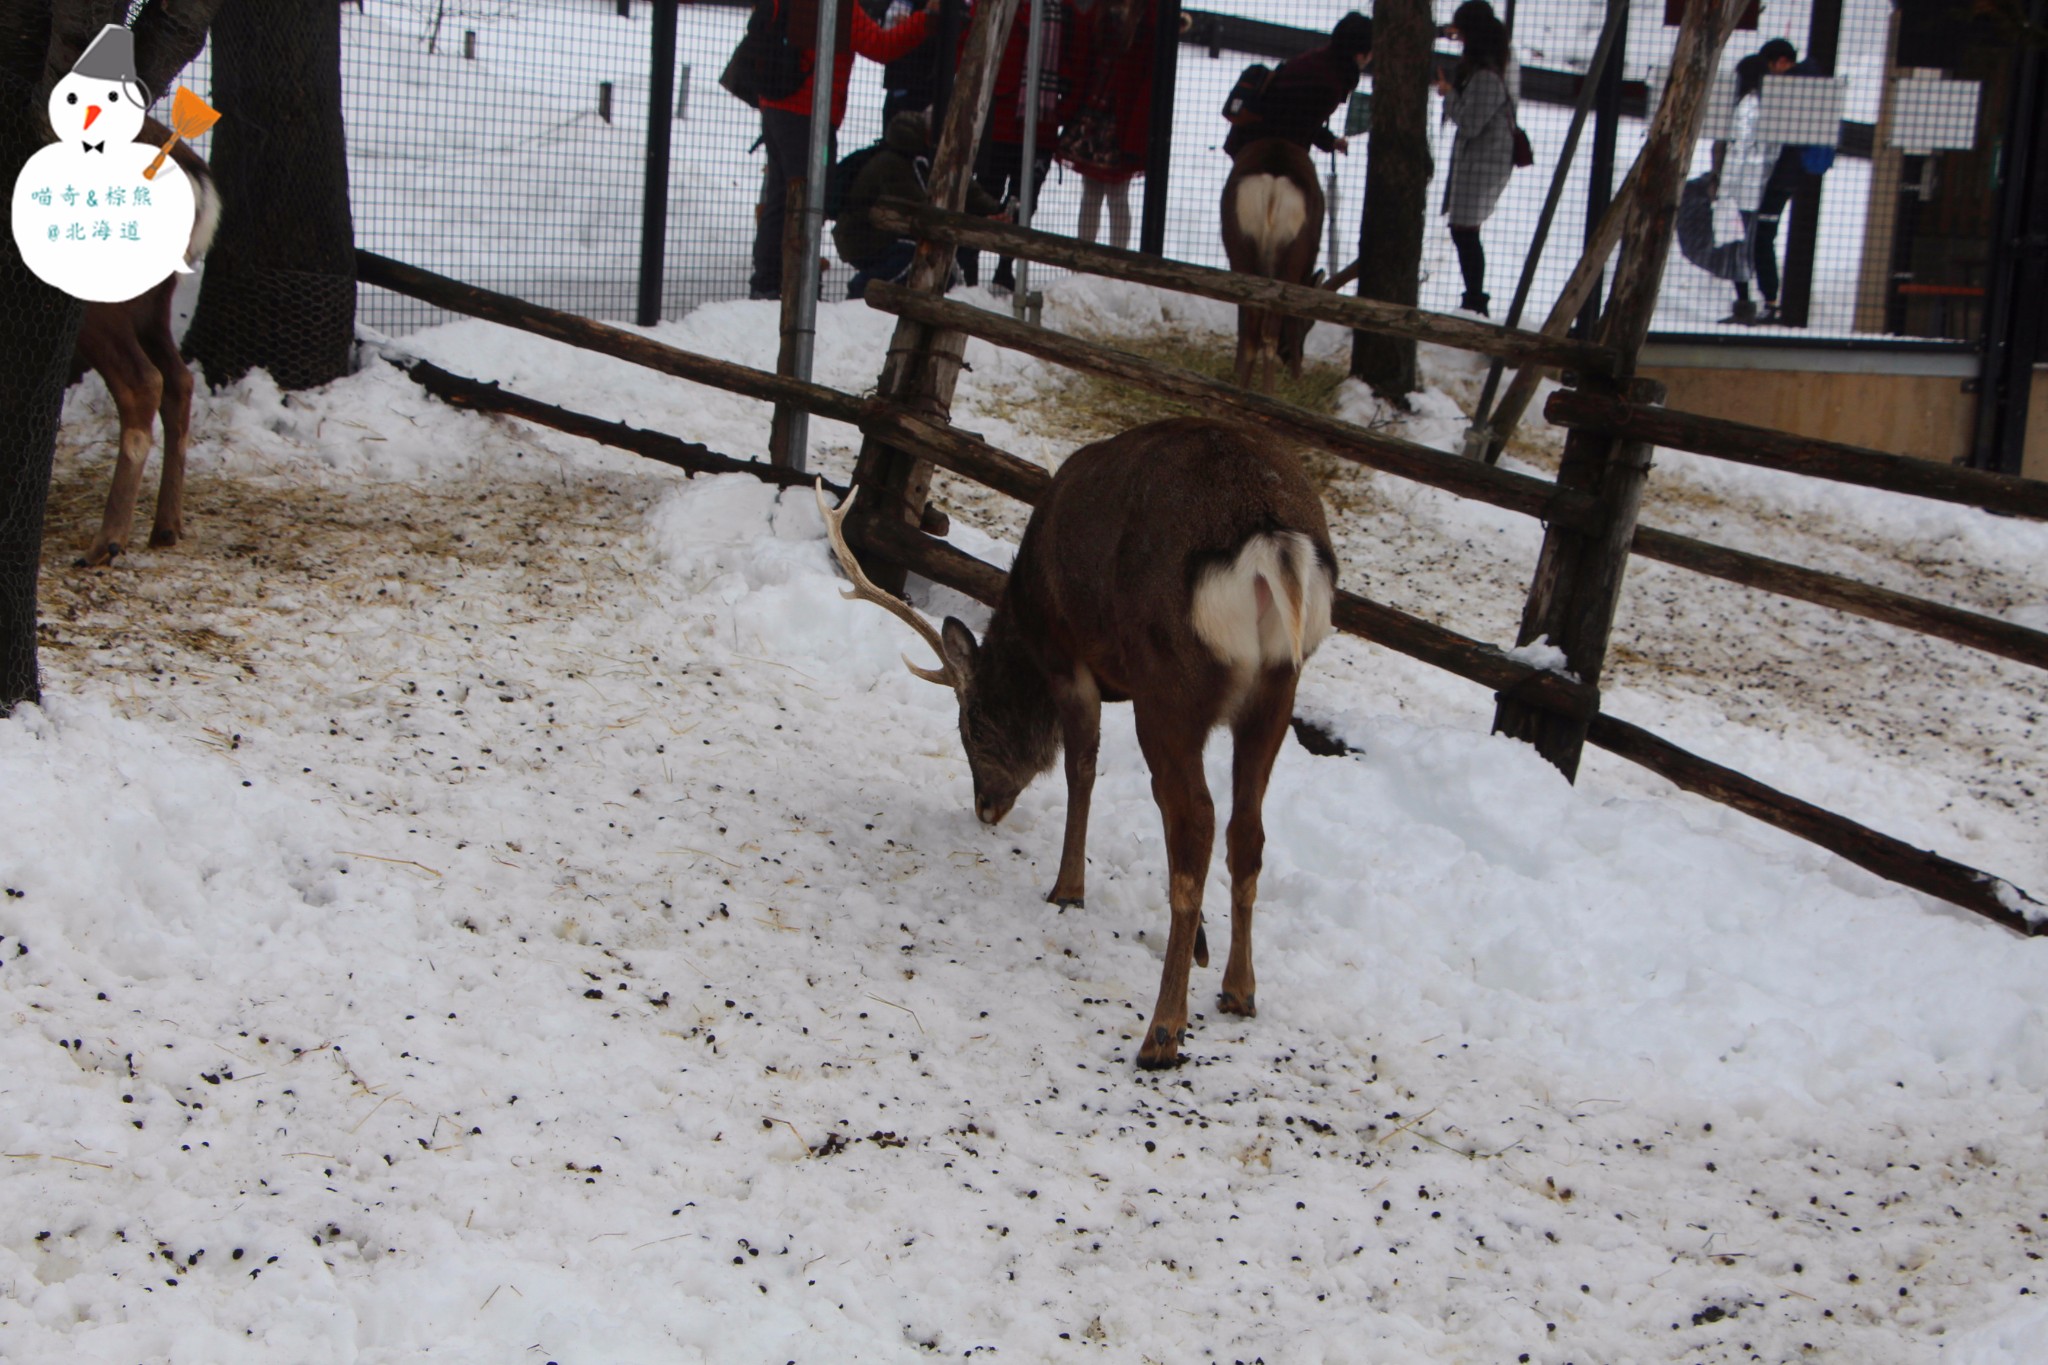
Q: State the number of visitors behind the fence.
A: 9